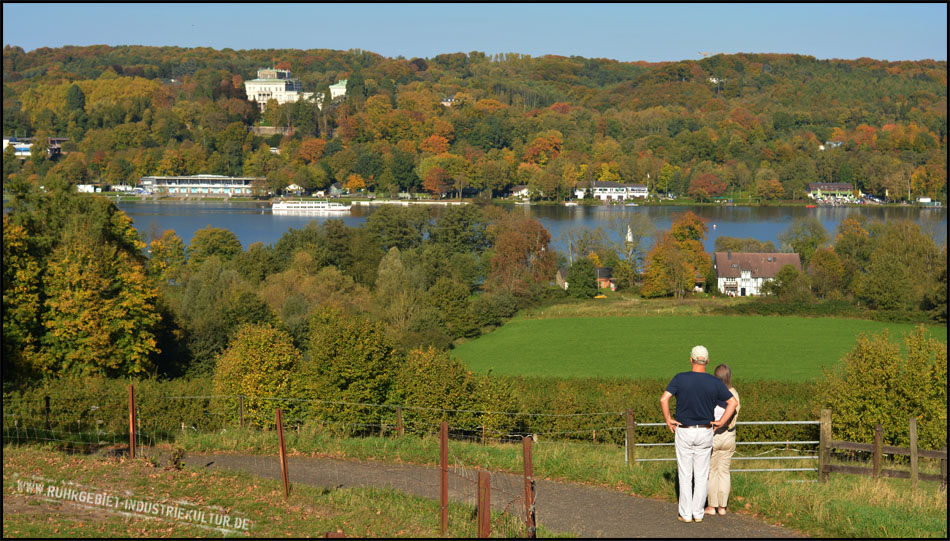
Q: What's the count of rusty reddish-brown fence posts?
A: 5